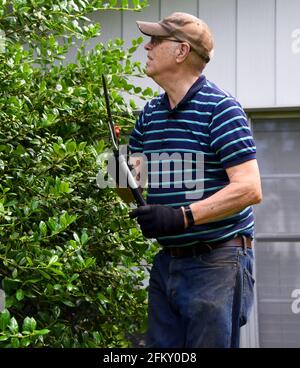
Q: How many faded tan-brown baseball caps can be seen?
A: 1